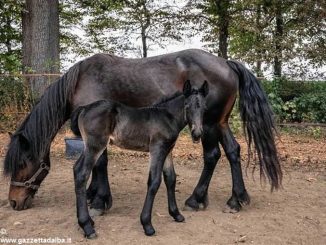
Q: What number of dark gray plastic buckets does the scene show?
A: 1